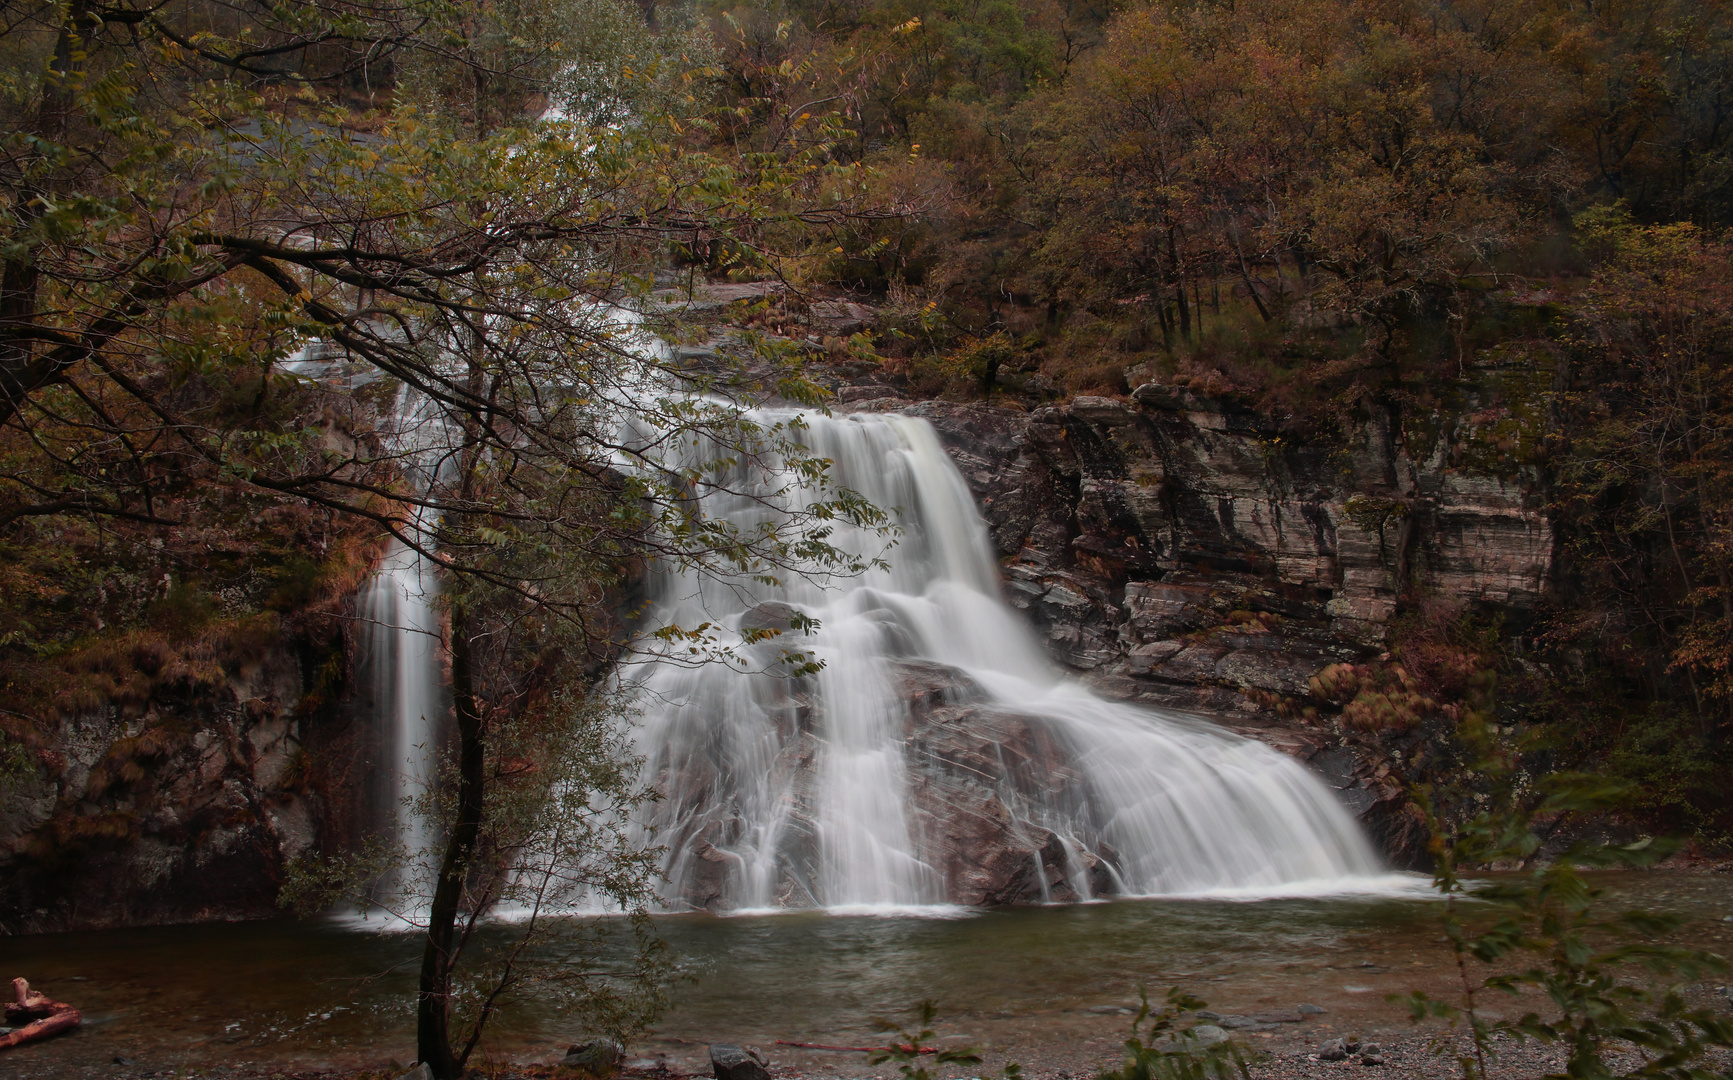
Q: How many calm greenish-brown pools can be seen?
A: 1